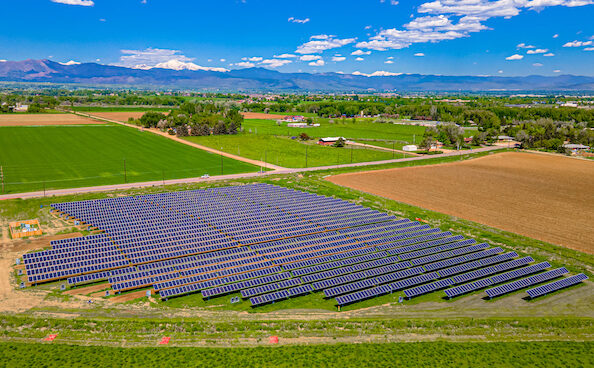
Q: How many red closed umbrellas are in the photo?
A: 0